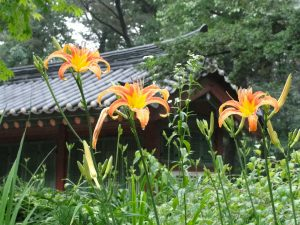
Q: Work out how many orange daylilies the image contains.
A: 3